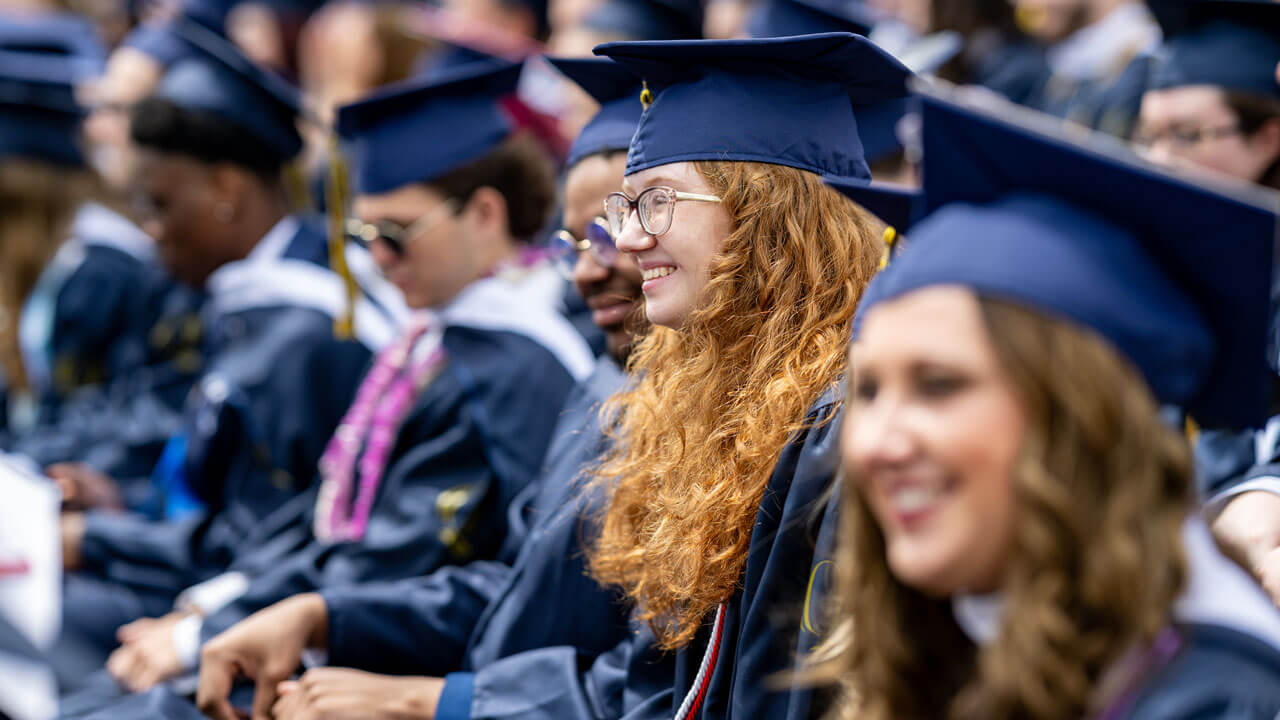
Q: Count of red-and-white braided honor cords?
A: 1